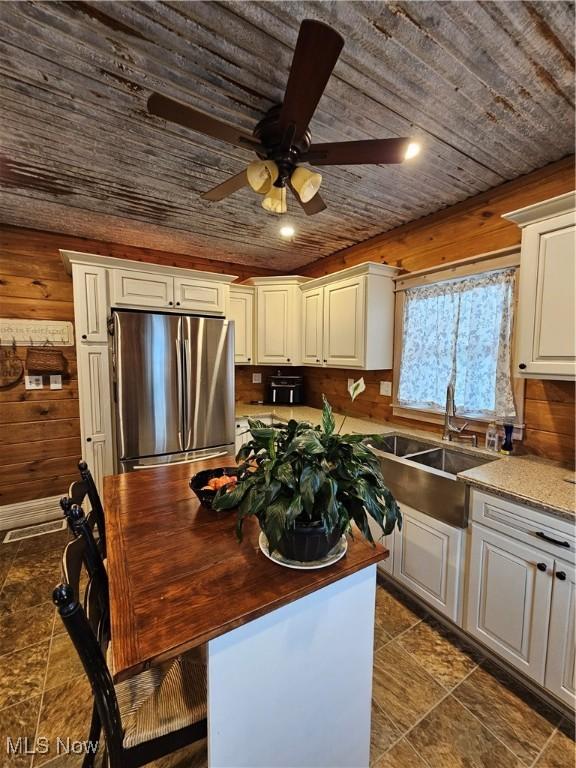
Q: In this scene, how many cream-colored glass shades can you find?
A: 3